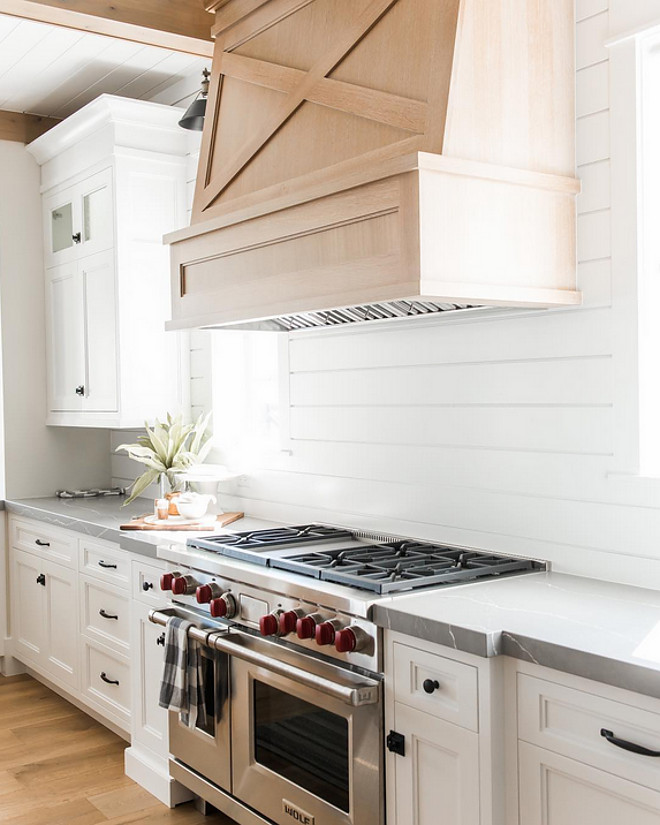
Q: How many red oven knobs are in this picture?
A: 9